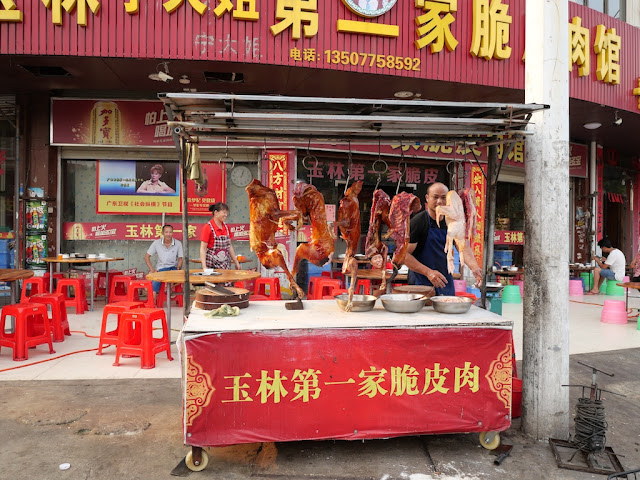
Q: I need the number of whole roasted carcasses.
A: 3